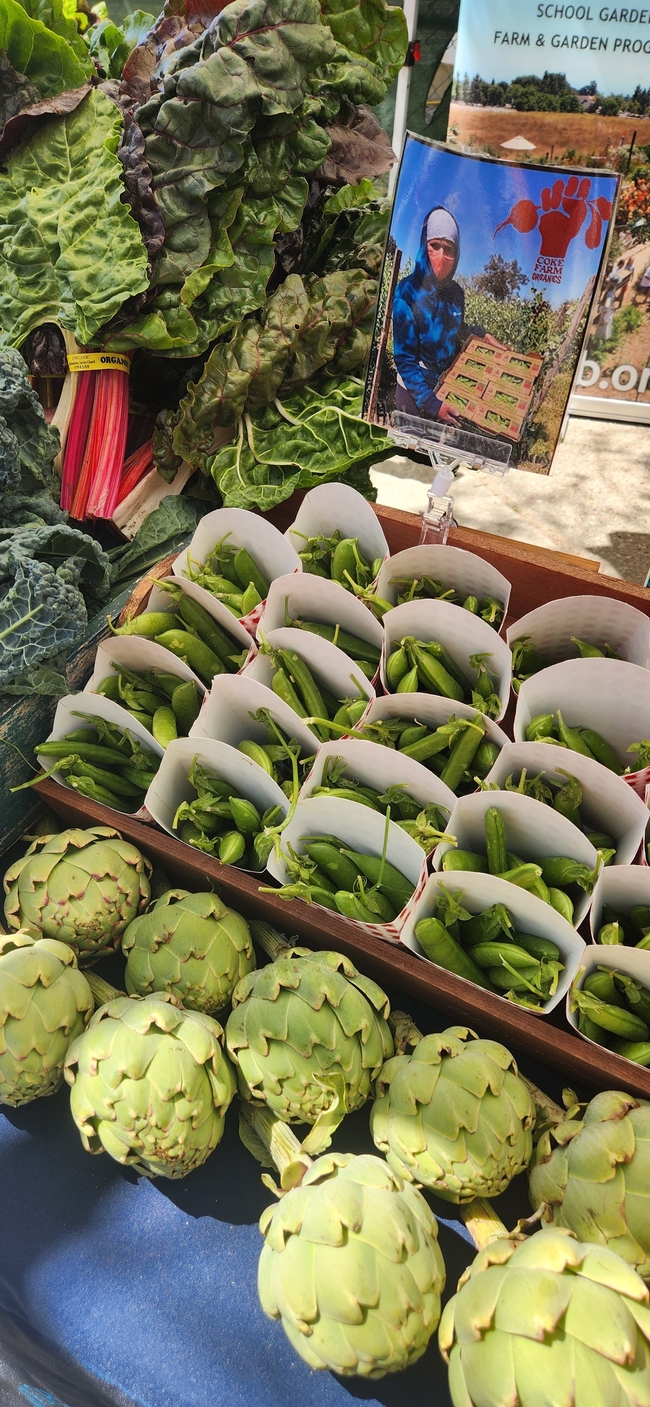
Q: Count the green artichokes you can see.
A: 9